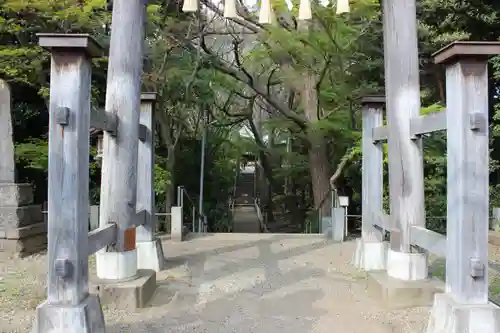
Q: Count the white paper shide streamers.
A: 5